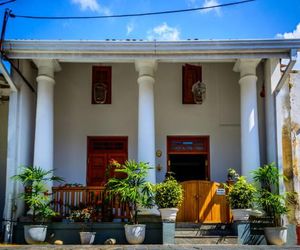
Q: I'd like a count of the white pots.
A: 6